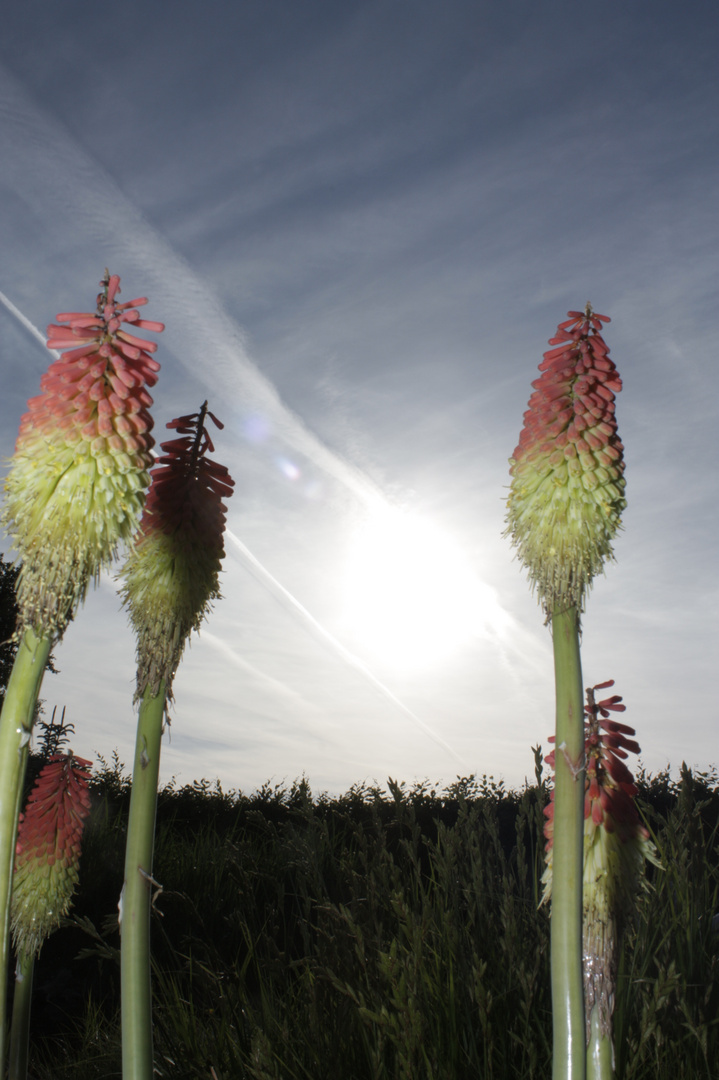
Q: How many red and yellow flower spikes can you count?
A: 5